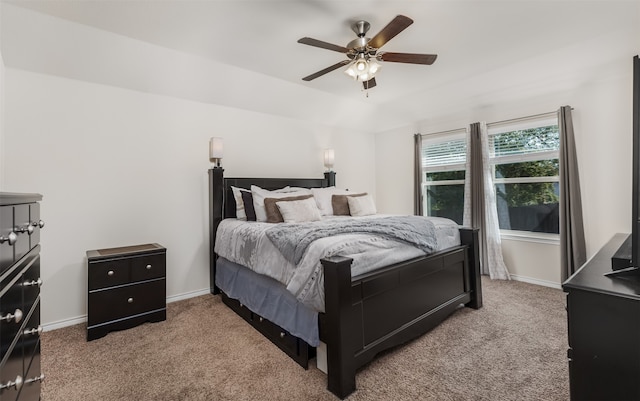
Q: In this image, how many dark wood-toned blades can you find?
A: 5